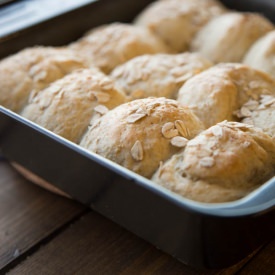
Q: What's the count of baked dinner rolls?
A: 11